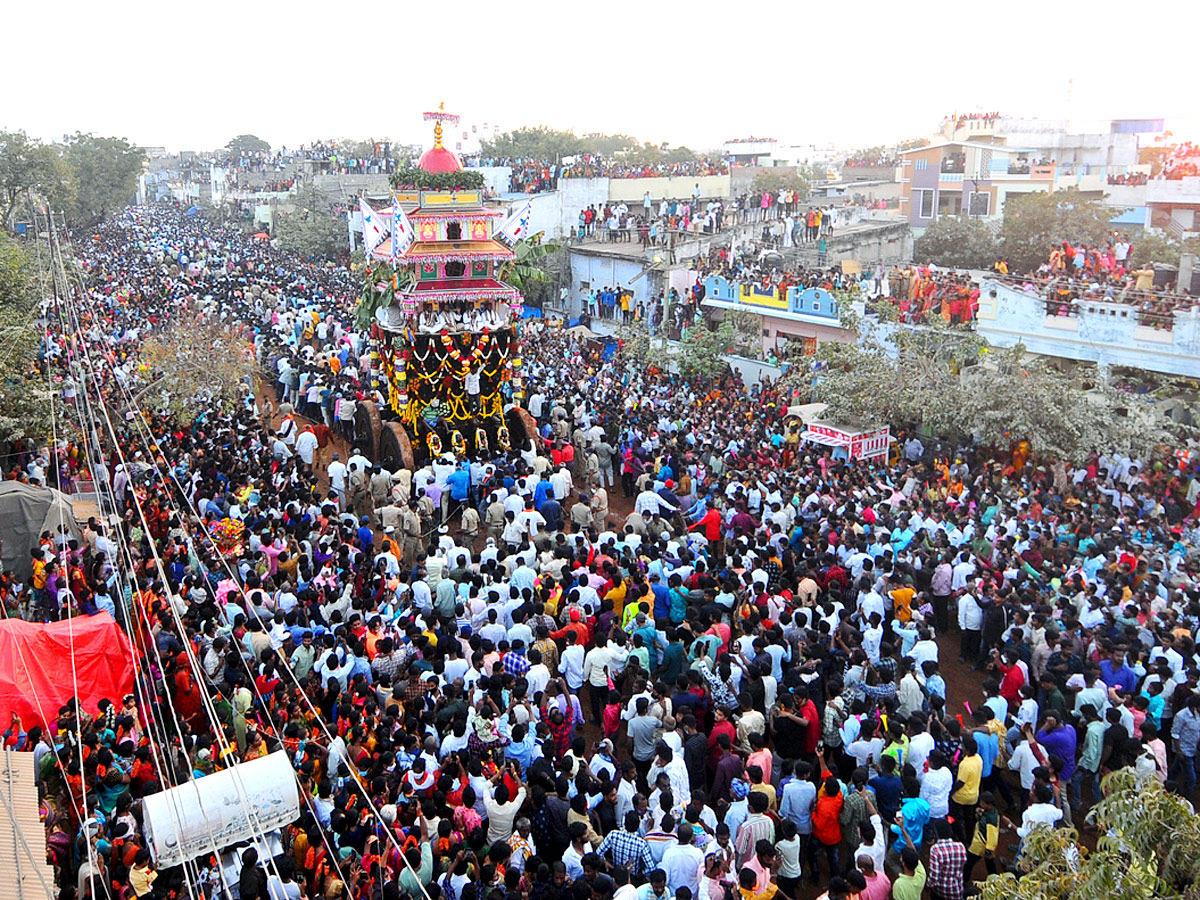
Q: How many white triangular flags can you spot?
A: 3